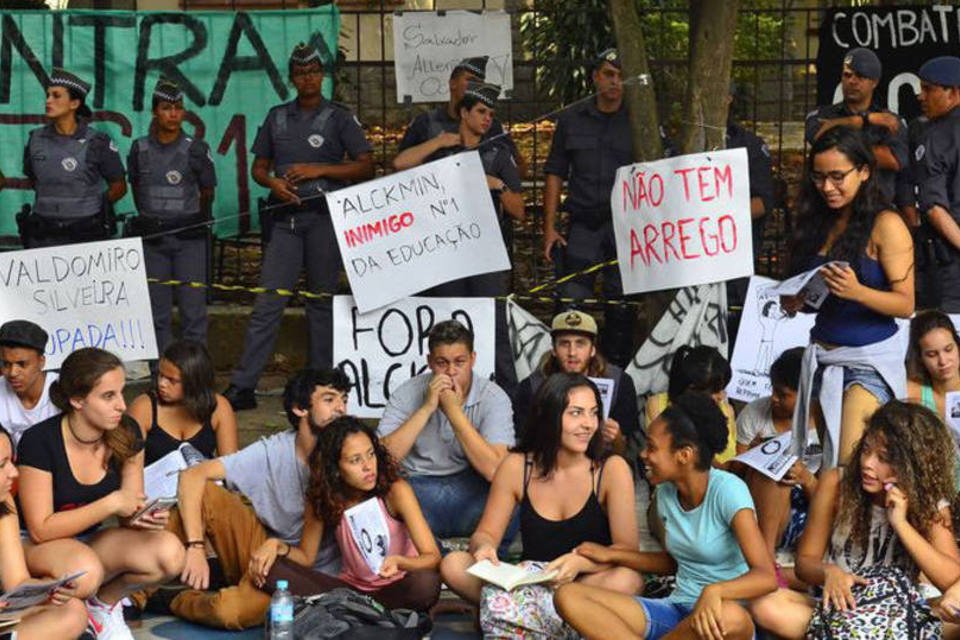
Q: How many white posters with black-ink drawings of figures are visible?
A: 1